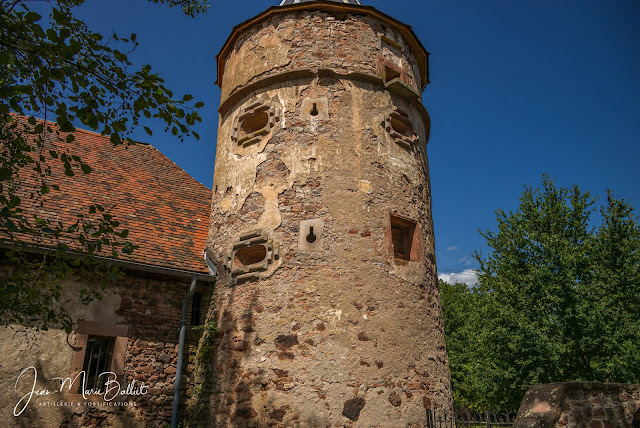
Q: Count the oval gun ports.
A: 3